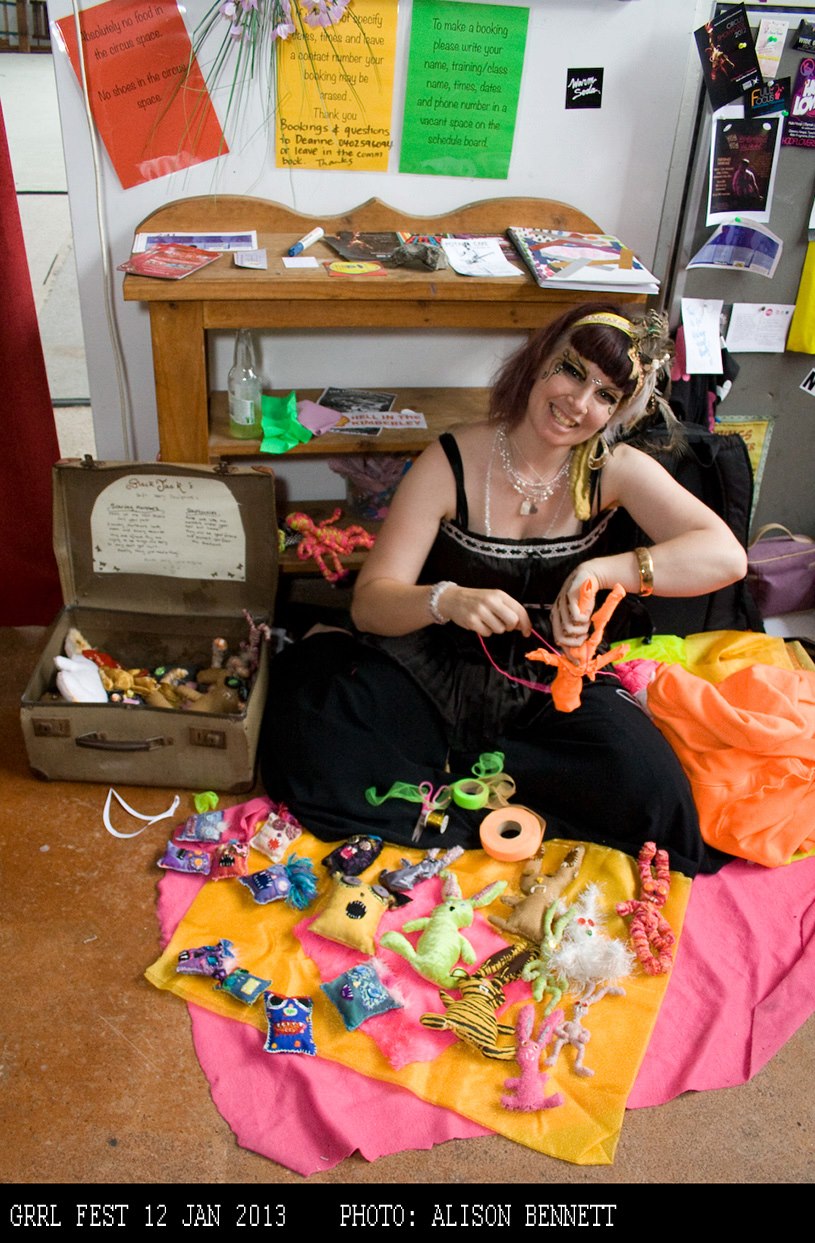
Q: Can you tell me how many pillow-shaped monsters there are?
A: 11